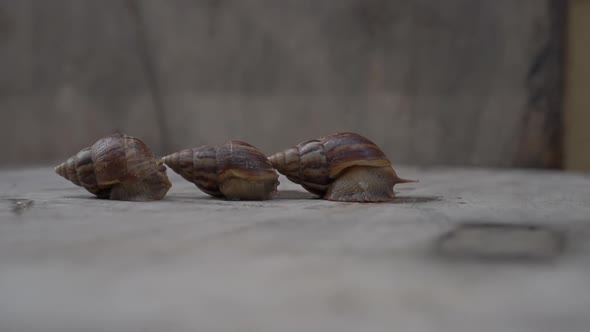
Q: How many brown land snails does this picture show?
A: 3